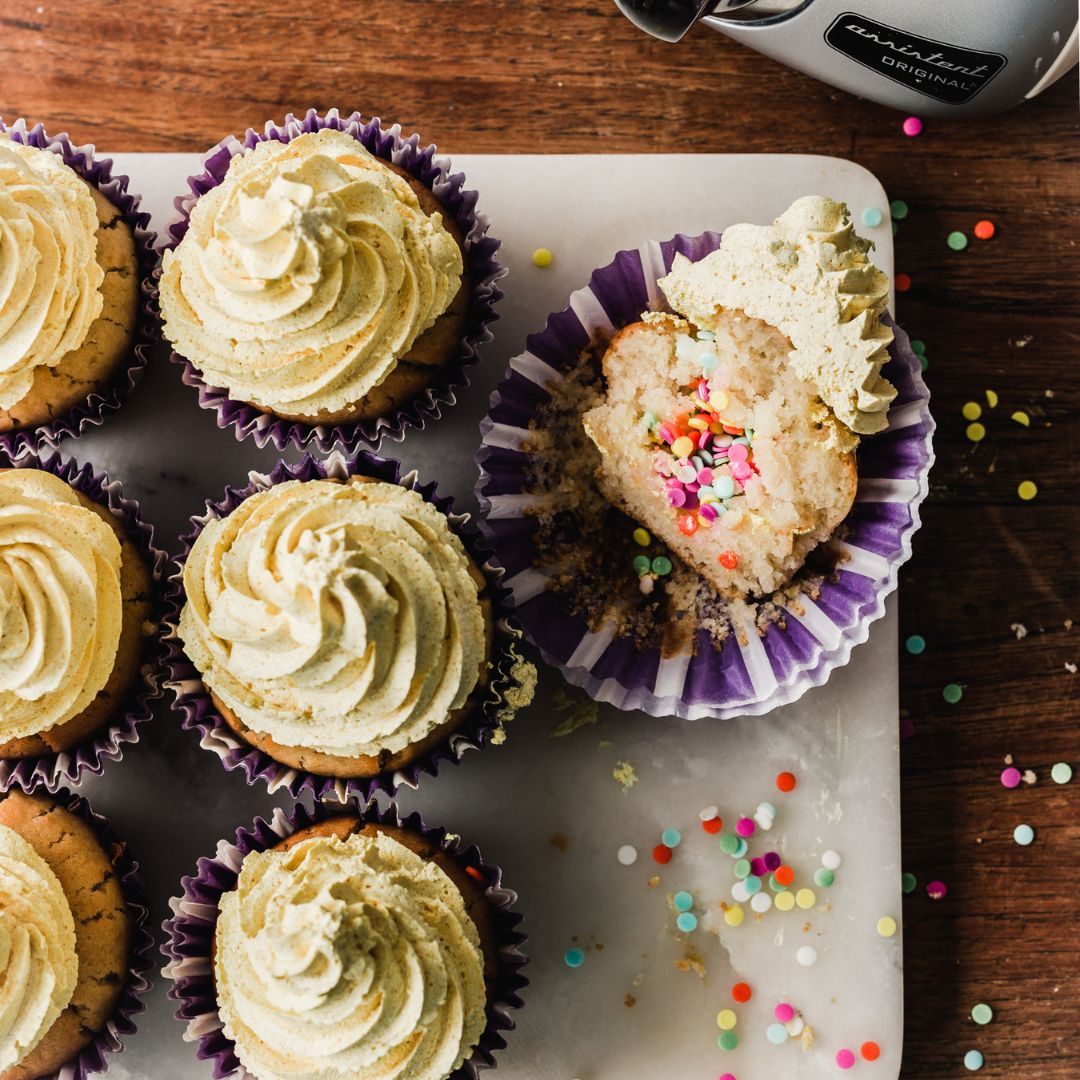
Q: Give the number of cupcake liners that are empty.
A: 0